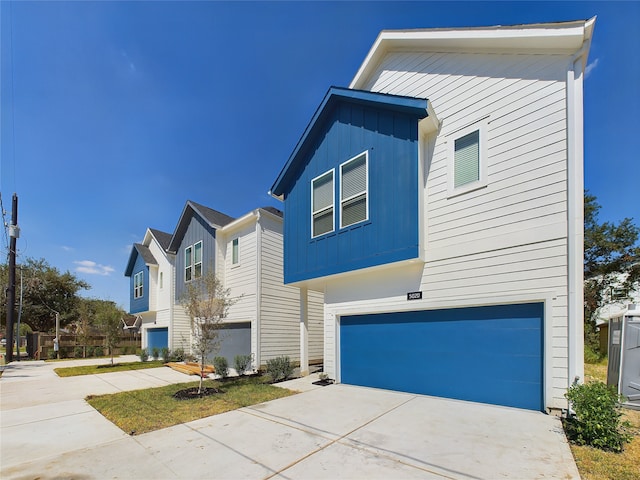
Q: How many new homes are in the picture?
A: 3